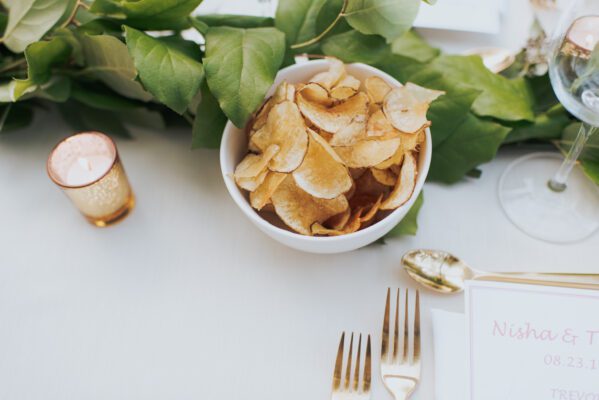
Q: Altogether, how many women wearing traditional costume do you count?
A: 0